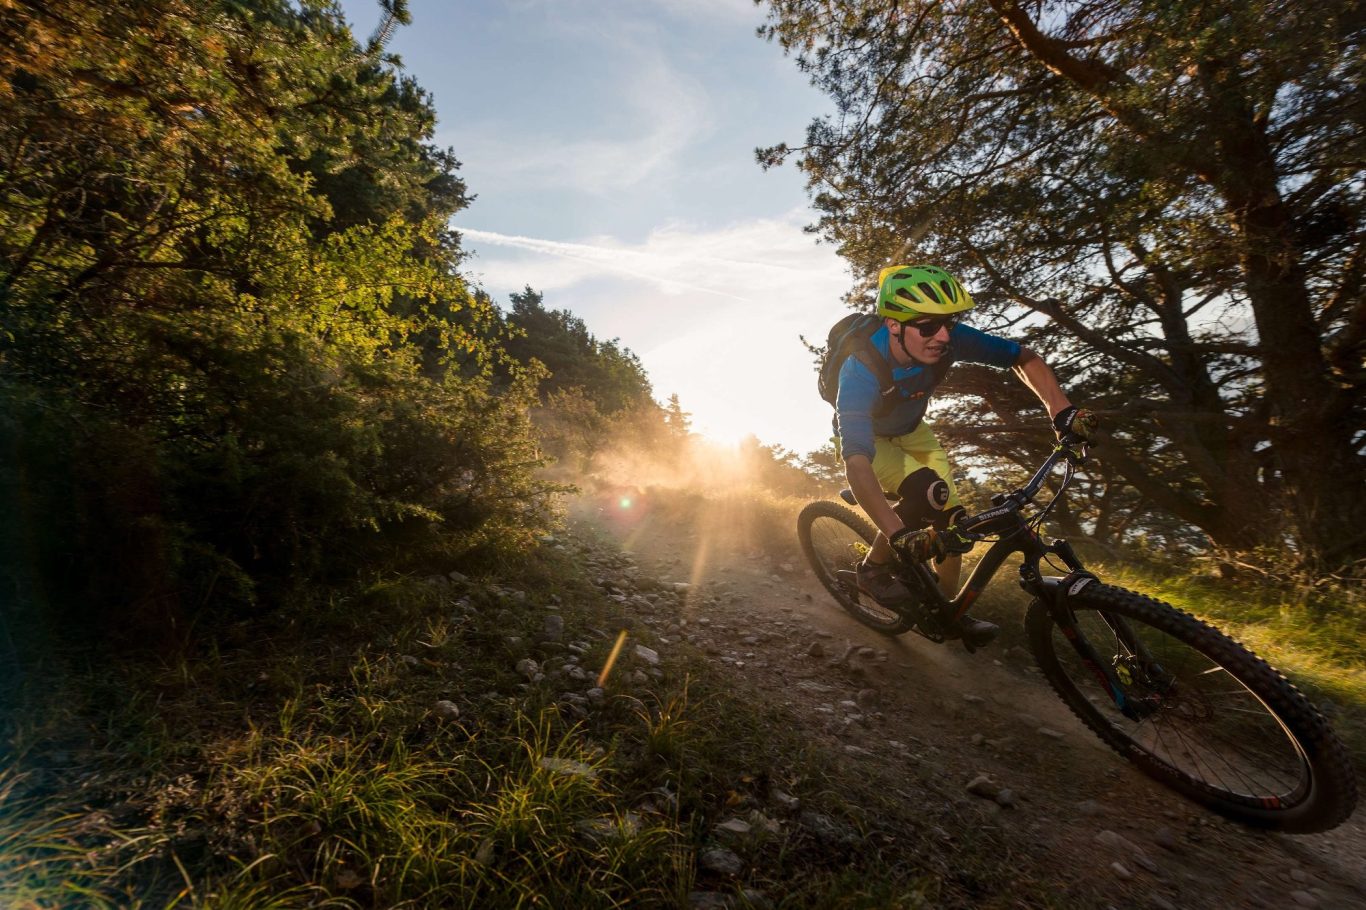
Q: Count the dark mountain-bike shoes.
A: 2